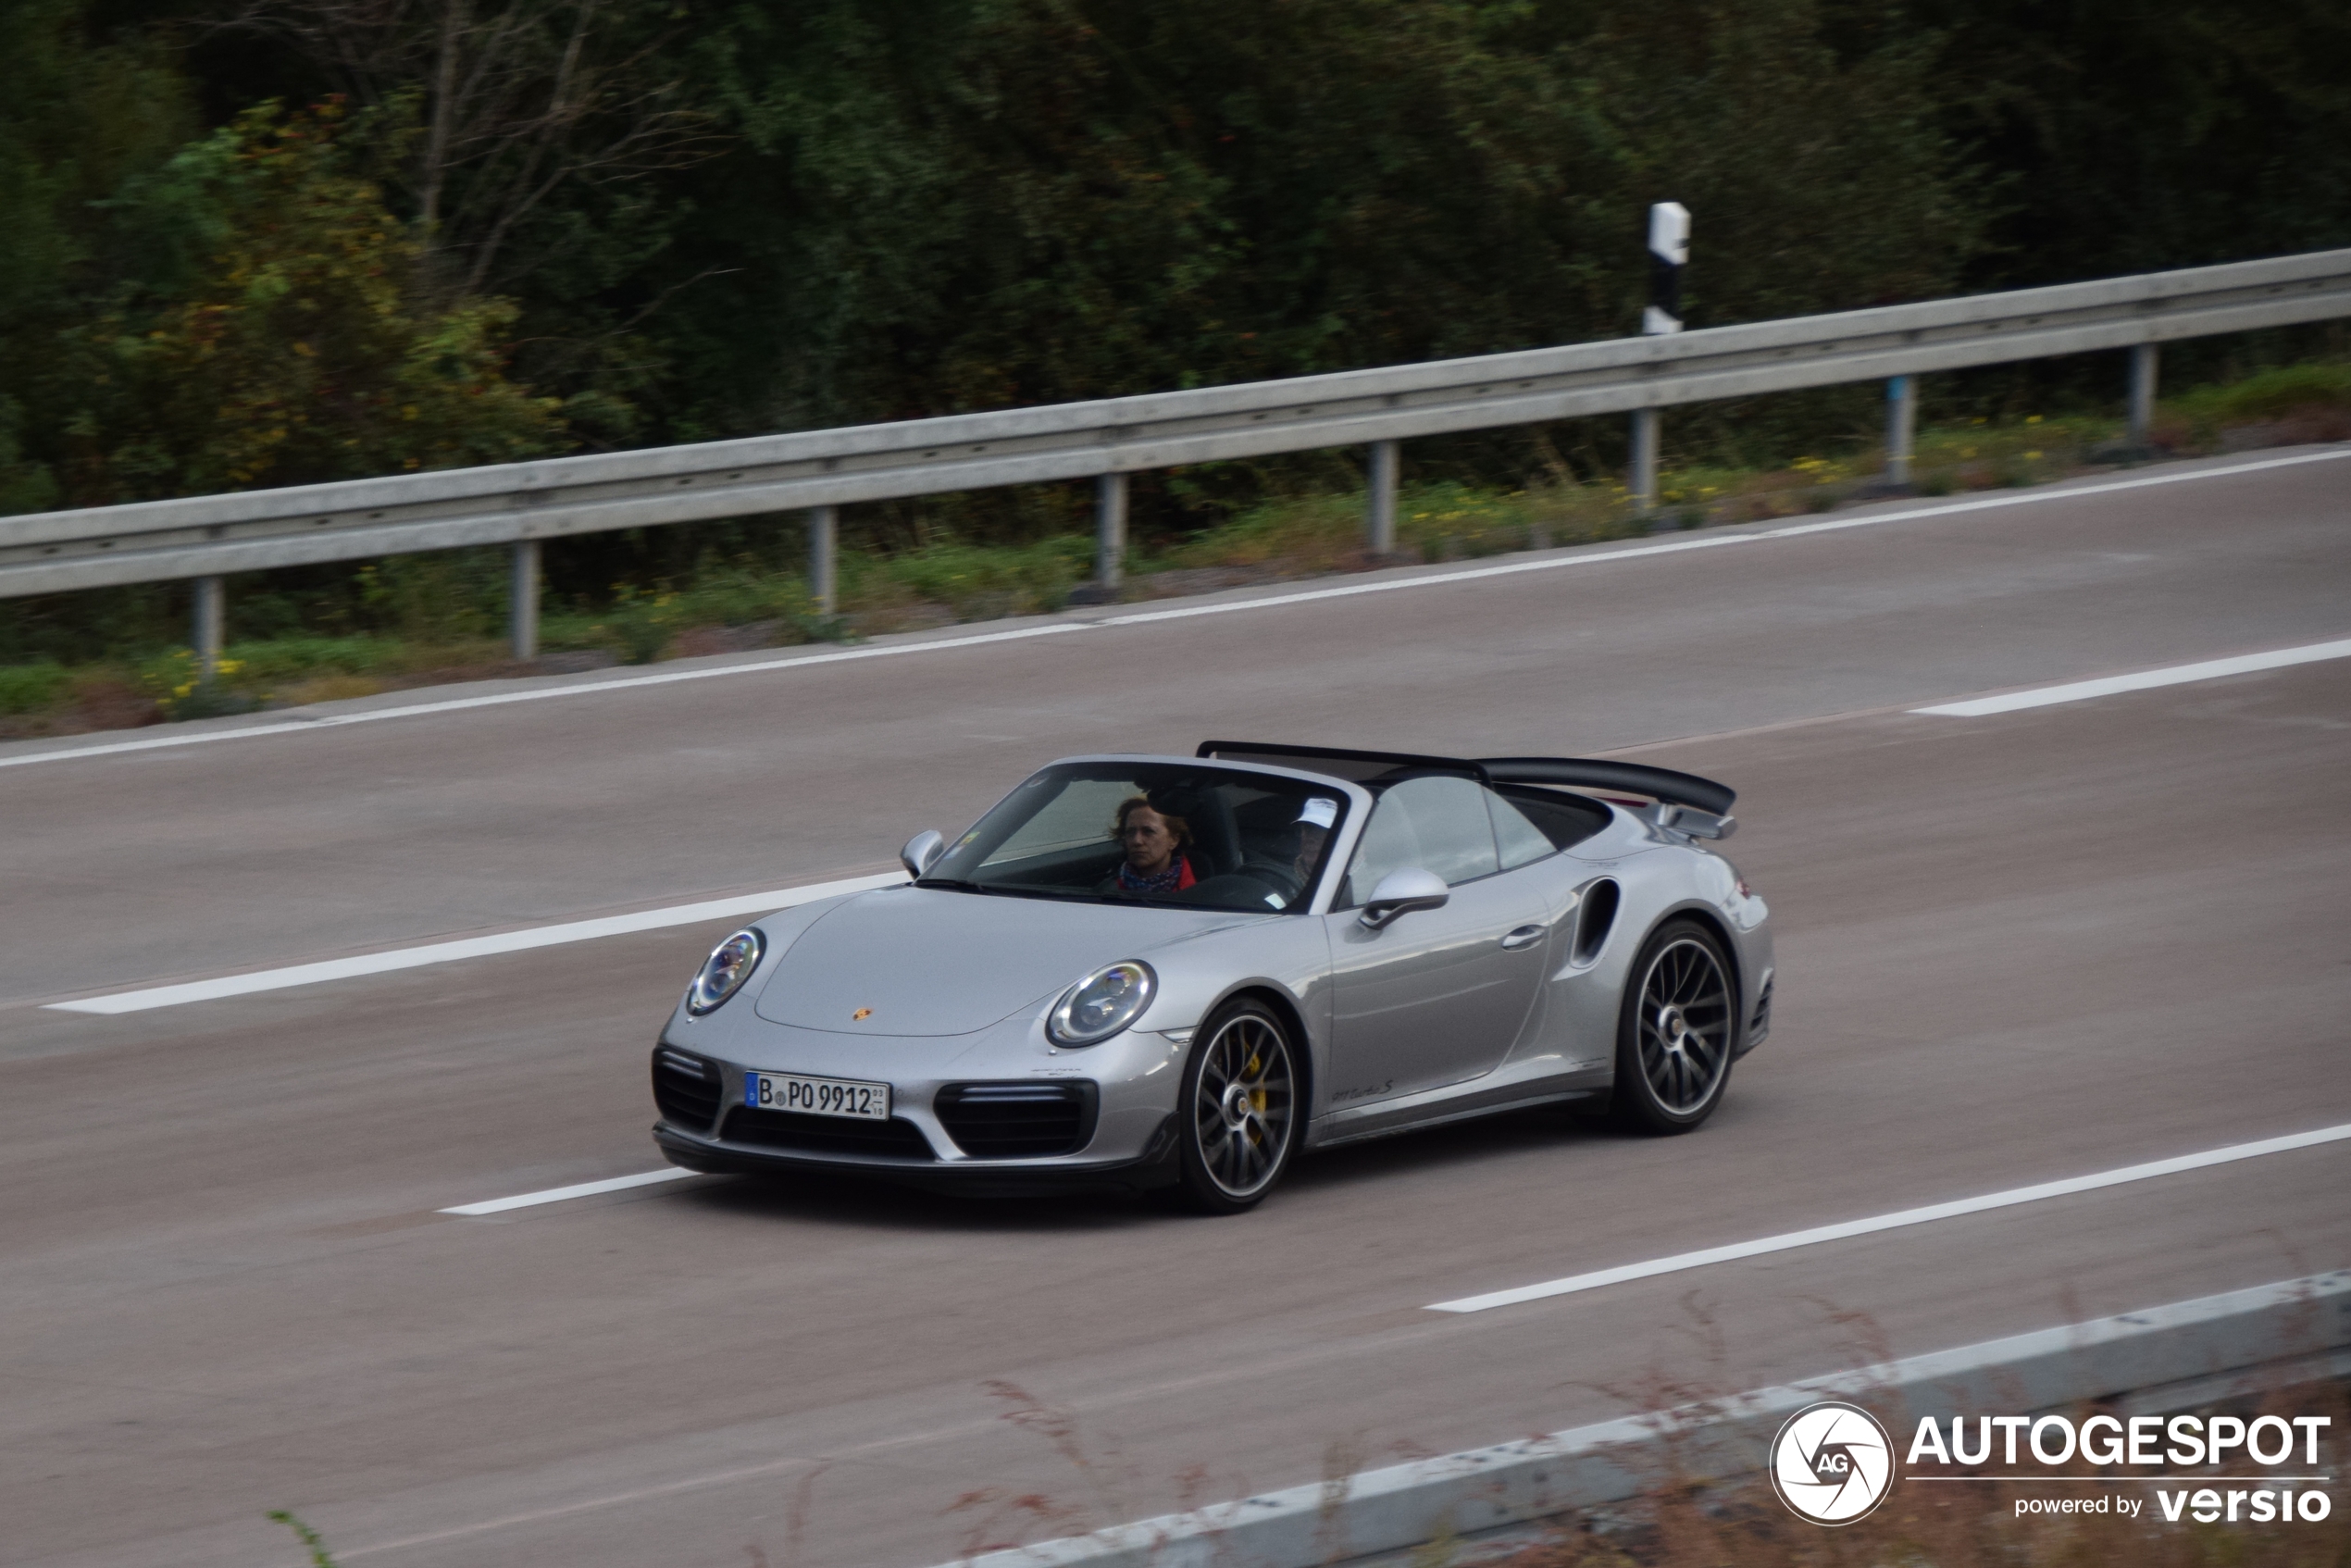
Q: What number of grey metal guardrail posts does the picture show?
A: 8